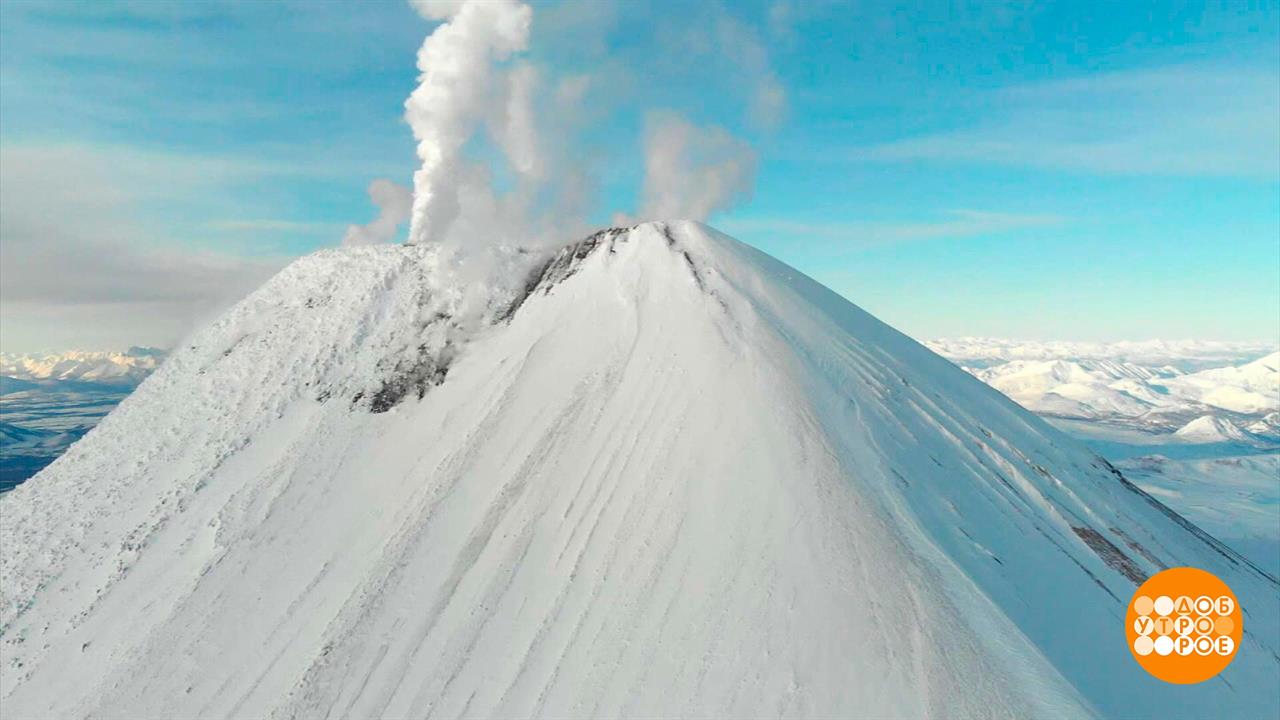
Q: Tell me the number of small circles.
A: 15